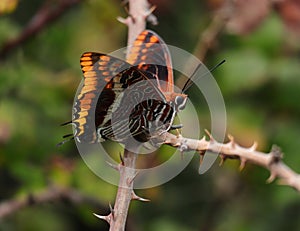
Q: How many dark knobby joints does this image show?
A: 1